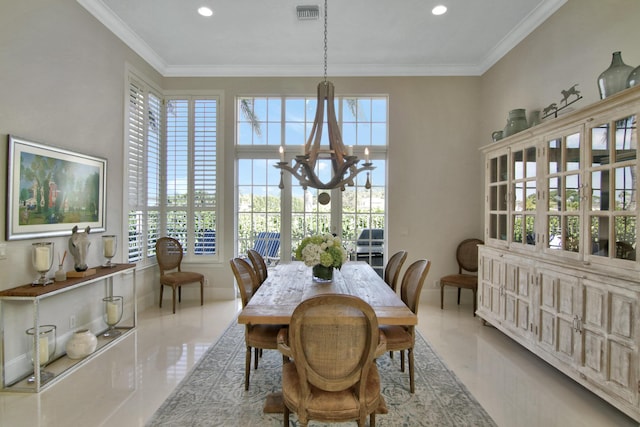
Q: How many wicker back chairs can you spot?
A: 7